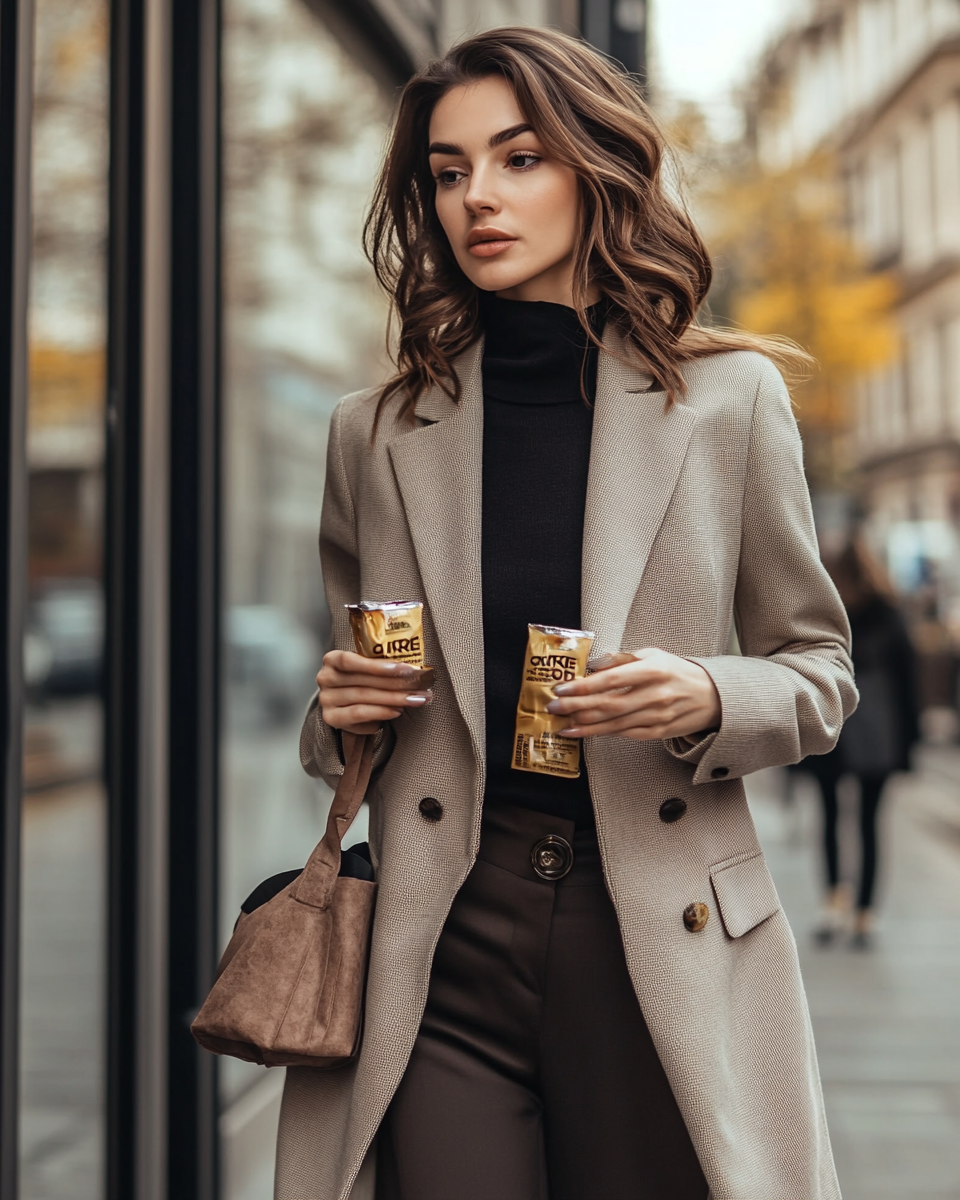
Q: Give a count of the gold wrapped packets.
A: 2